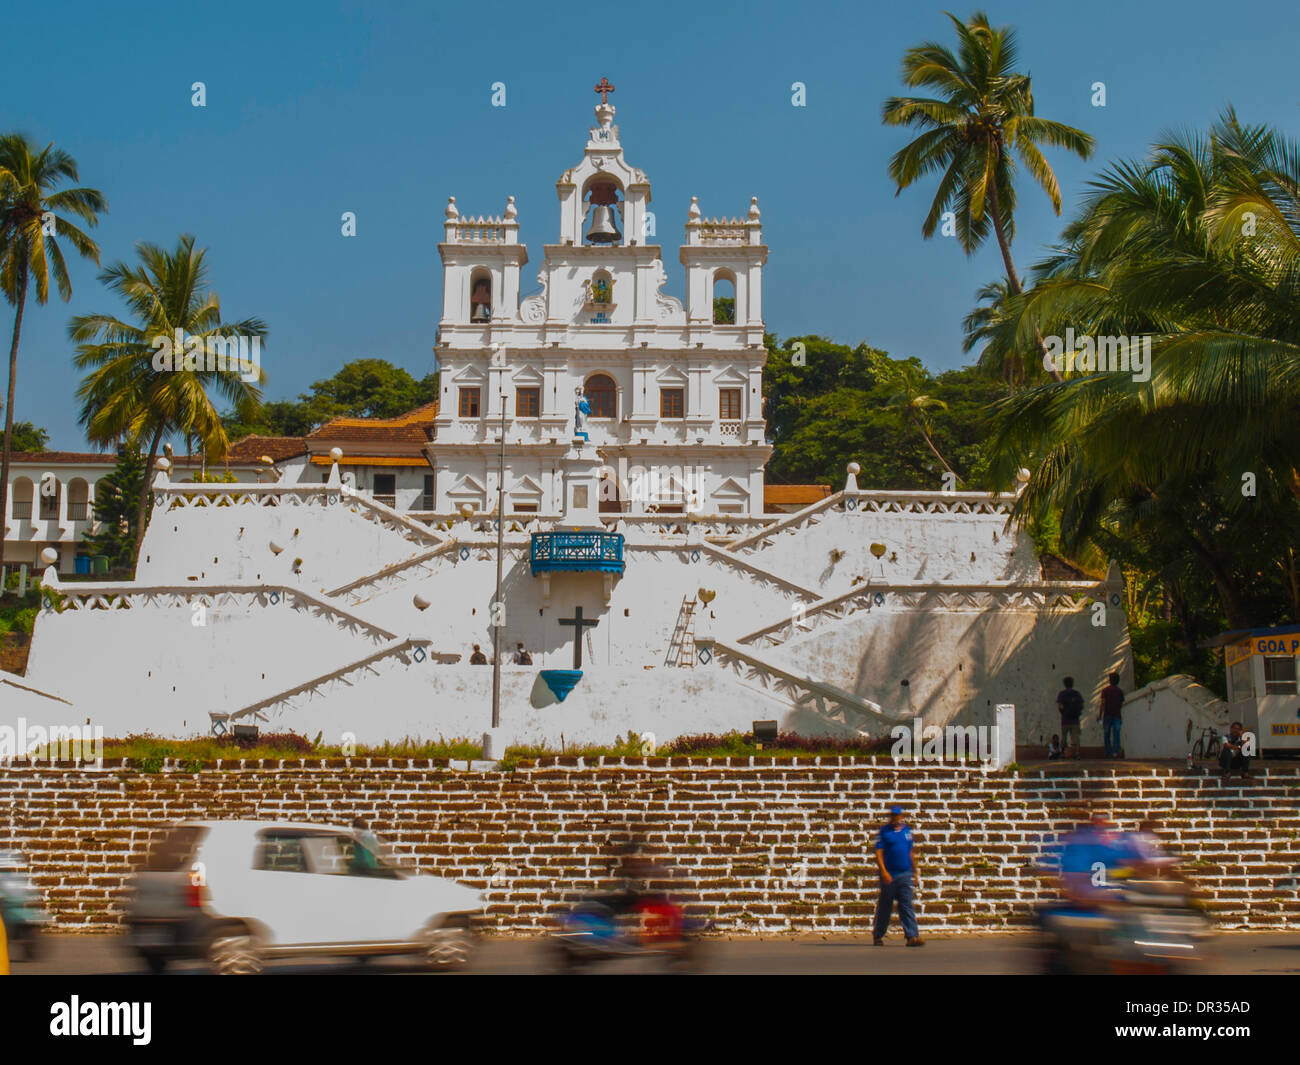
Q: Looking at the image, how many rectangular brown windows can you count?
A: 4